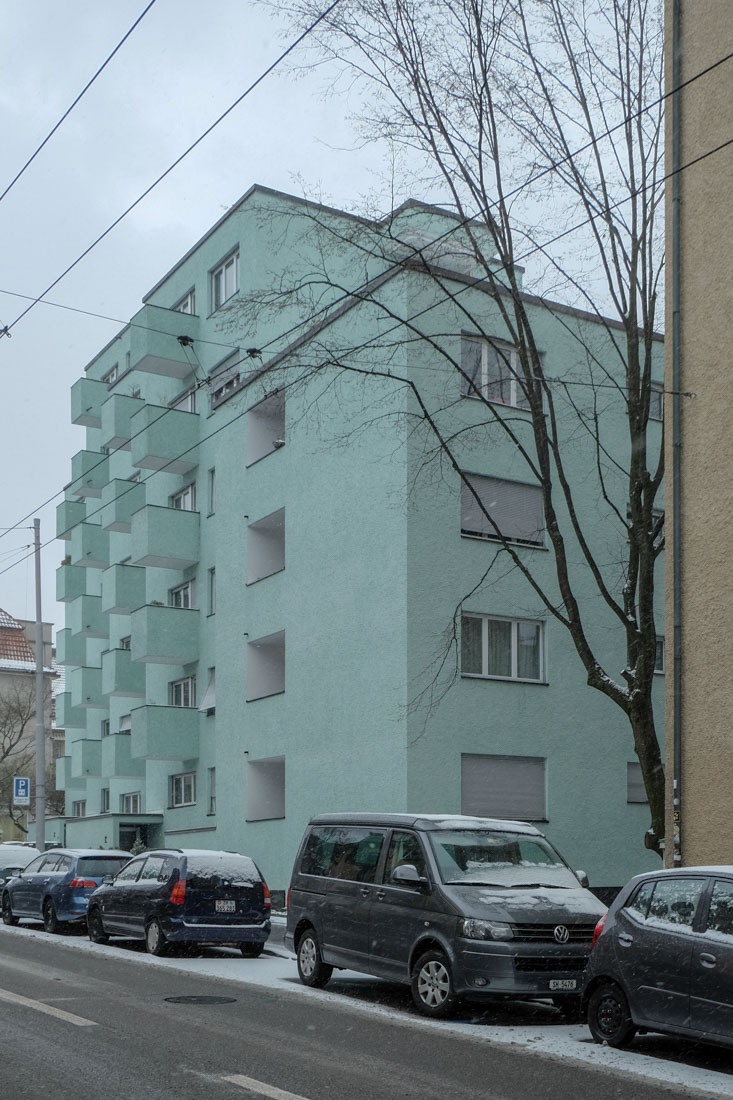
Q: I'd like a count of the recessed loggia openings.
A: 4